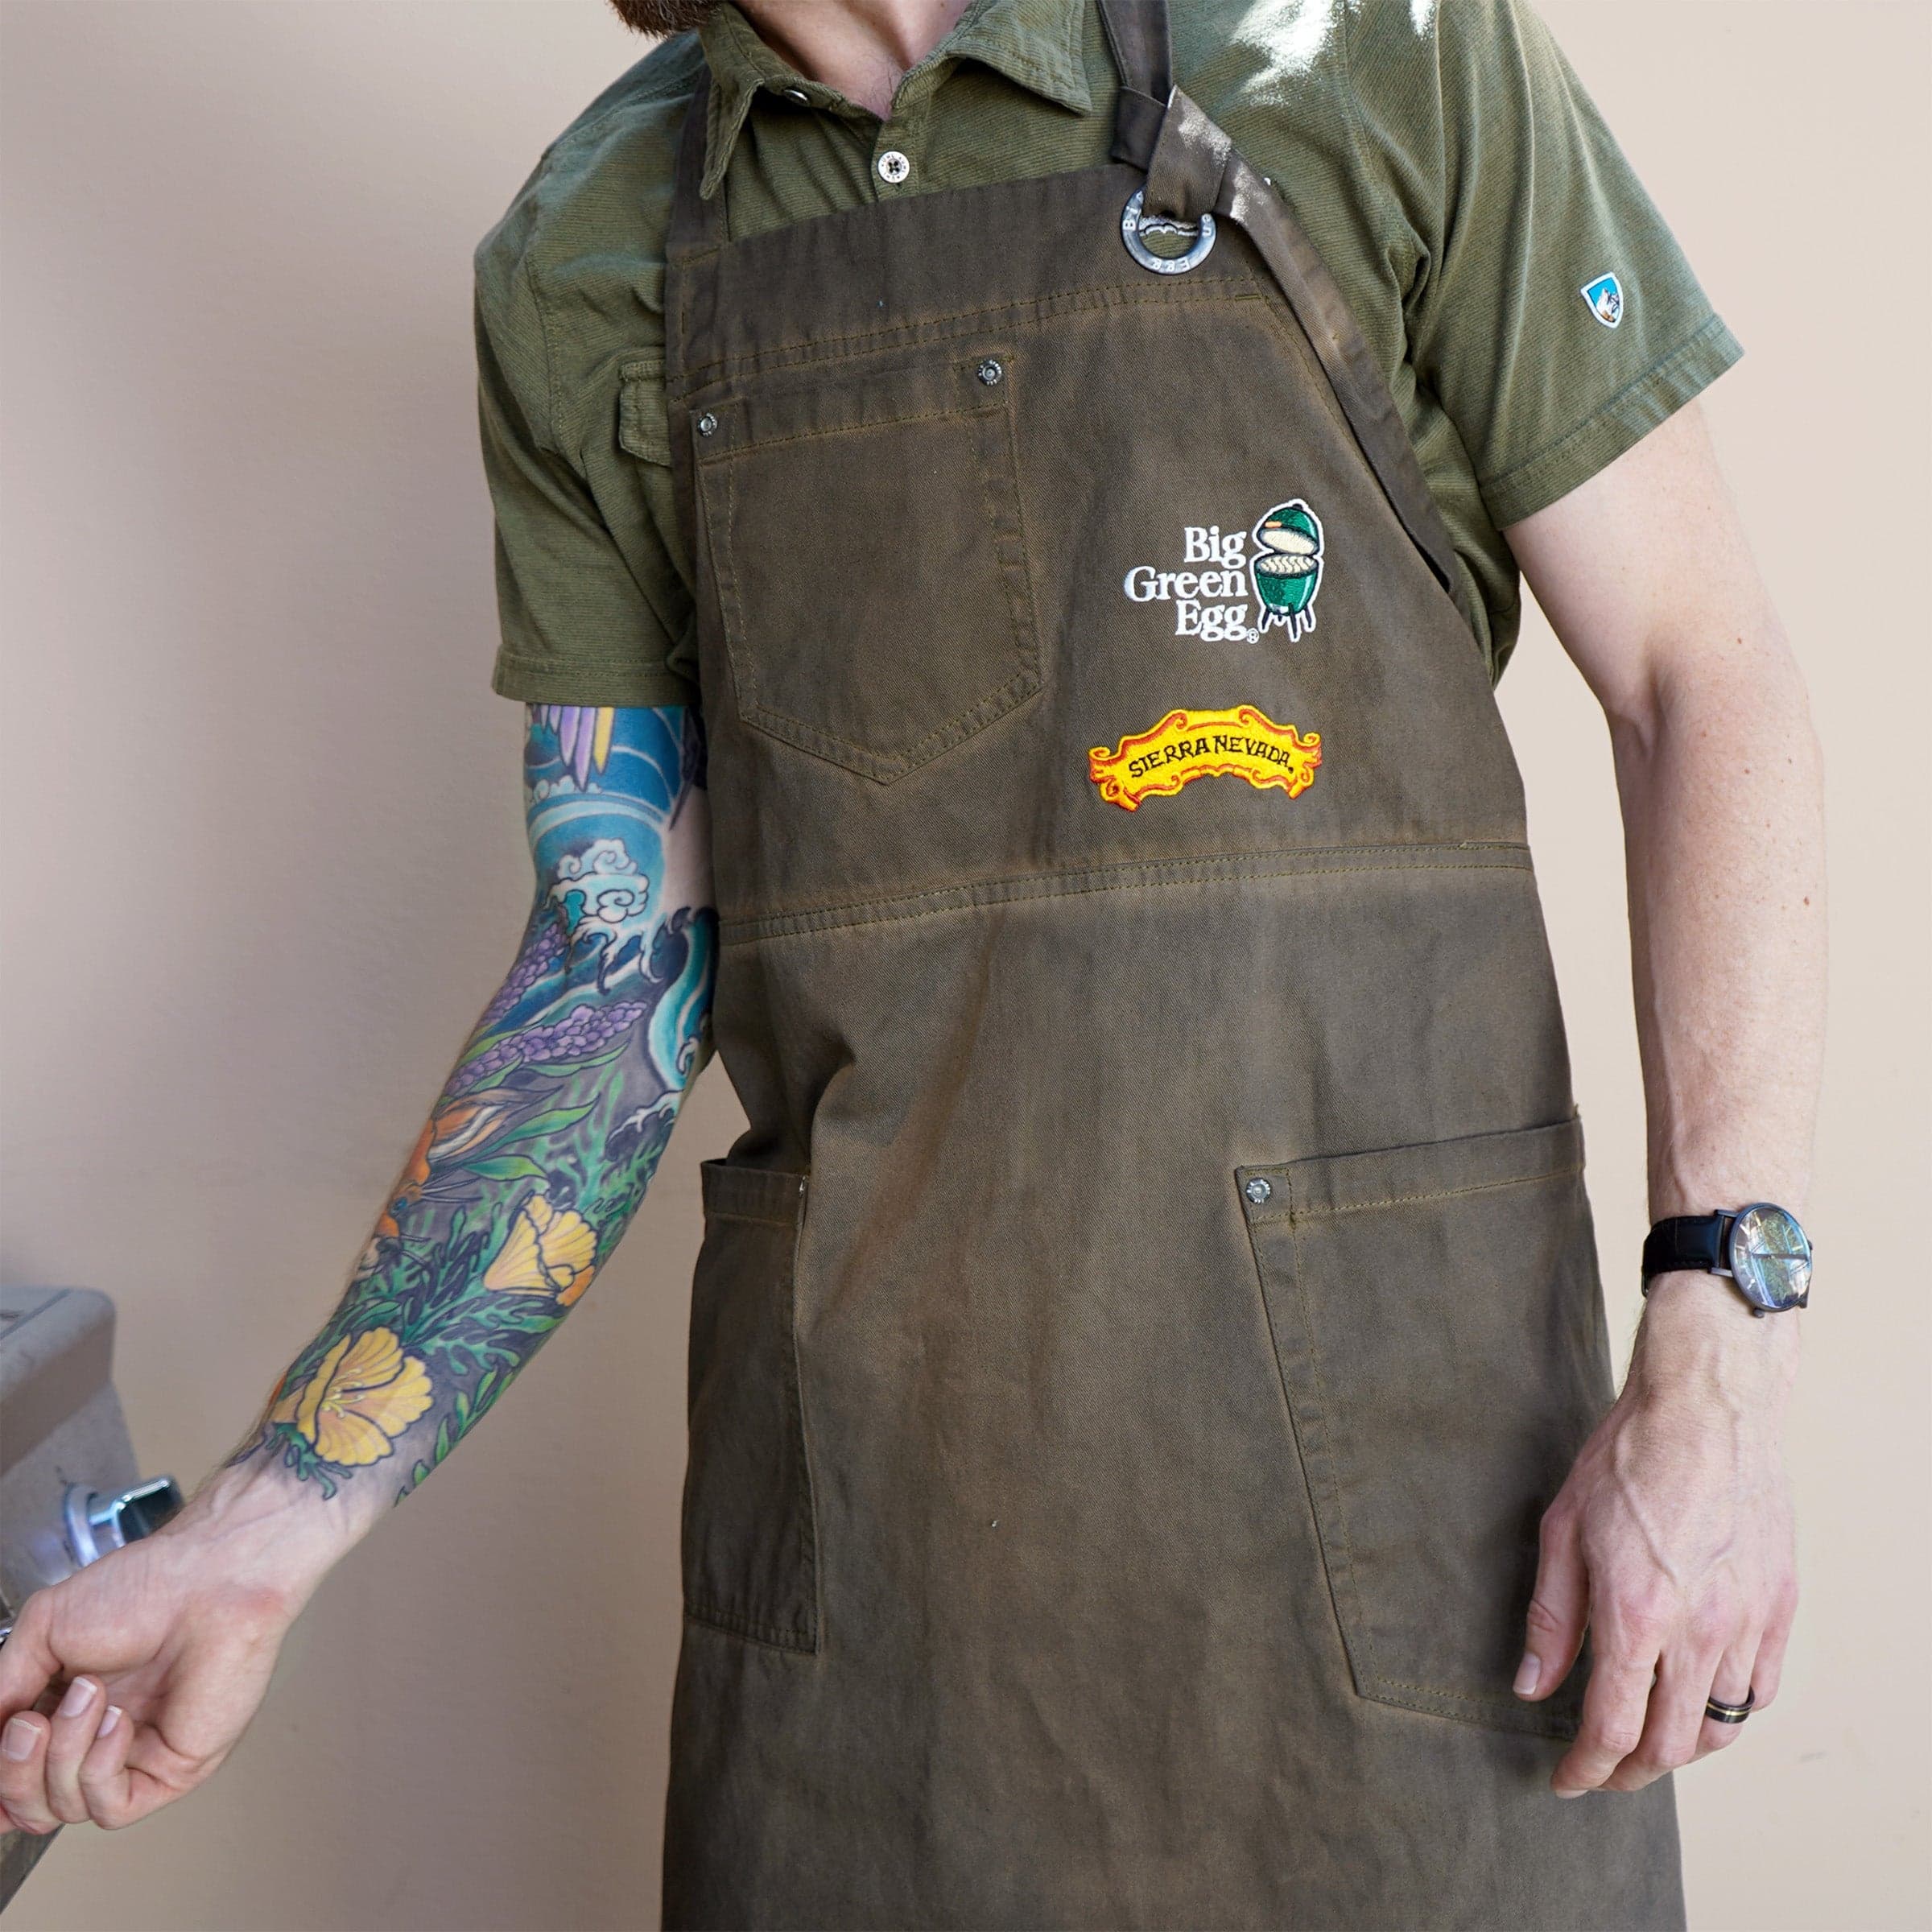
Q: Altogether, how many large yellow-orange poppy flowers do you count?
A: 2